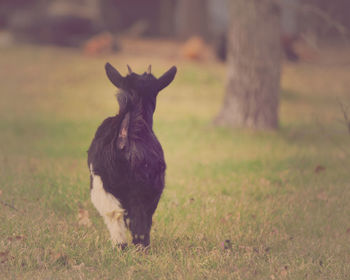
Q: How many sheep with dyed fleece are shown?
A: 0